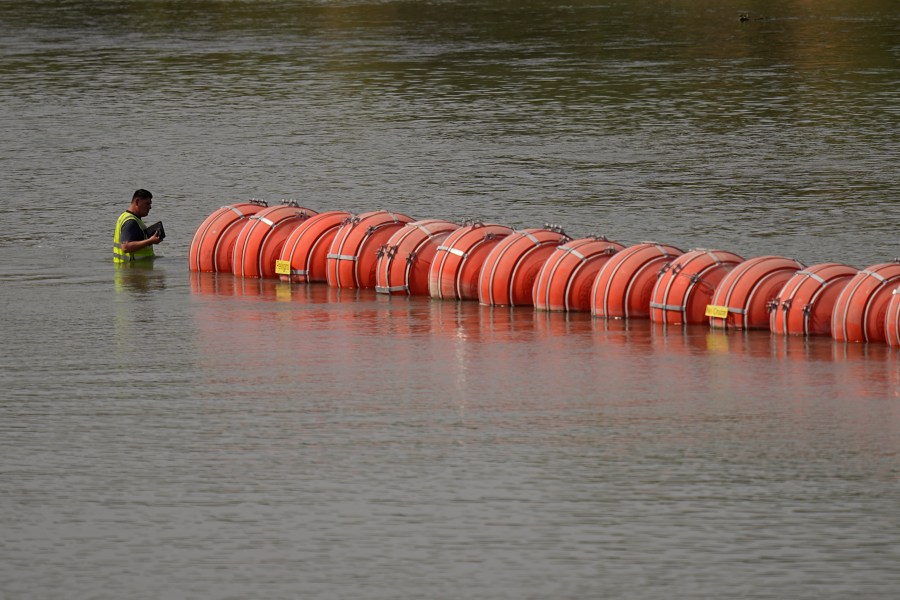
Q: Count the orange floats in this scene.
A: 14